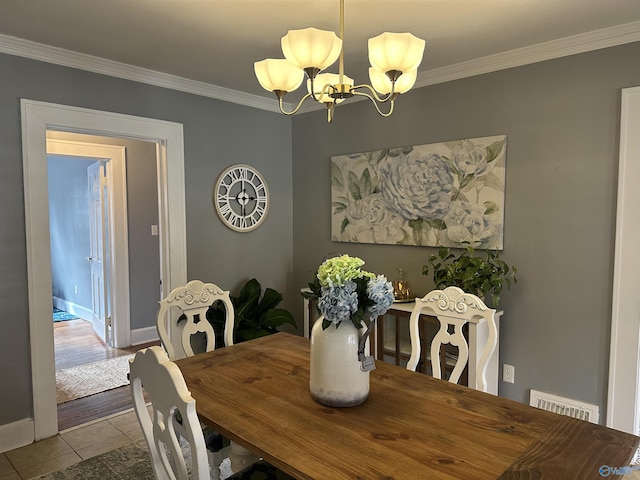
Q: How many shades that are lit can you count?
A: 5